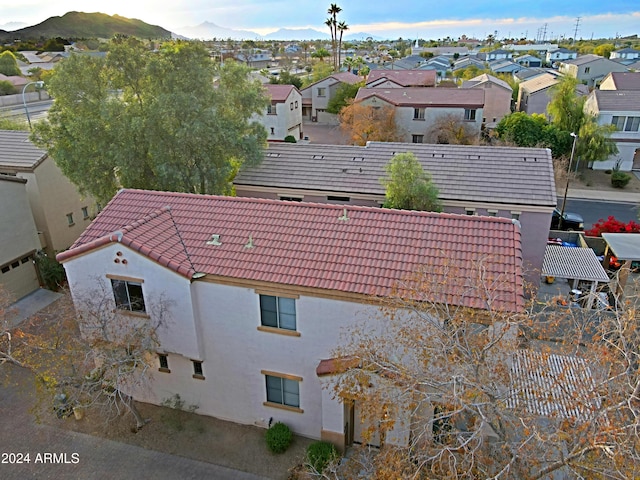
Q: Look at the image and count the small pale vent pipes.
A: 3